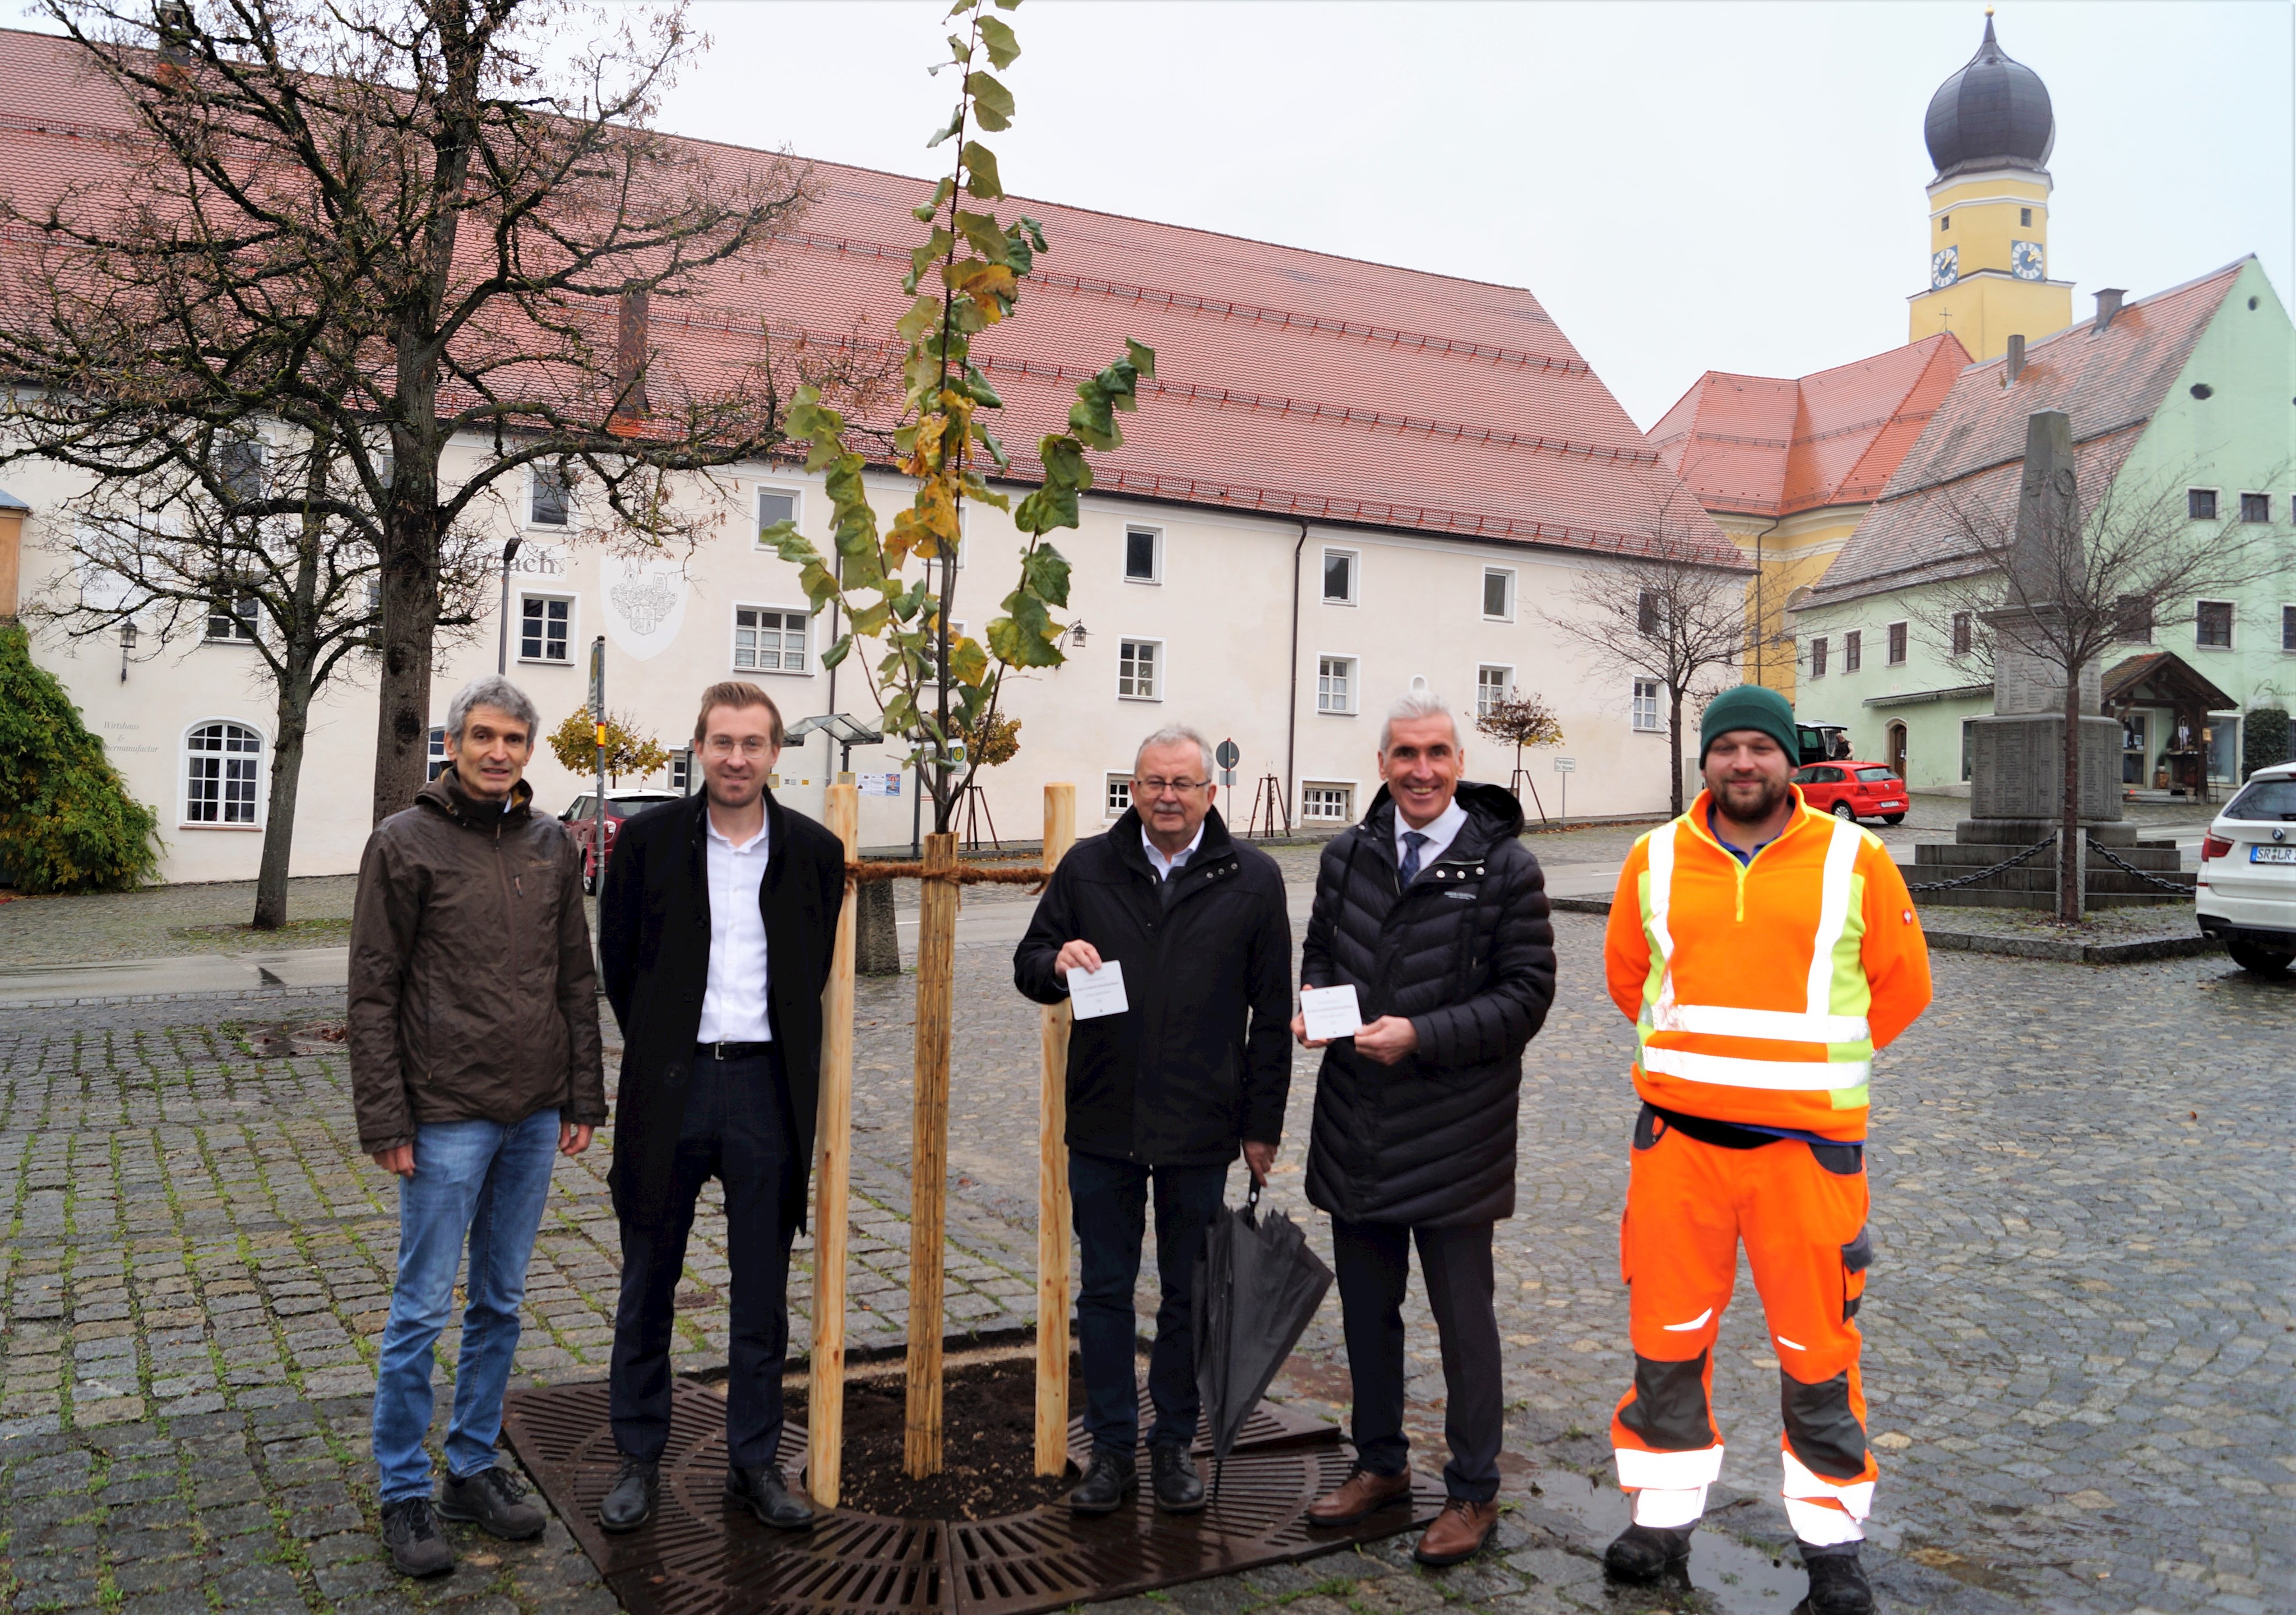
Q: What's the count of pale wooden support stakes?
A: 2